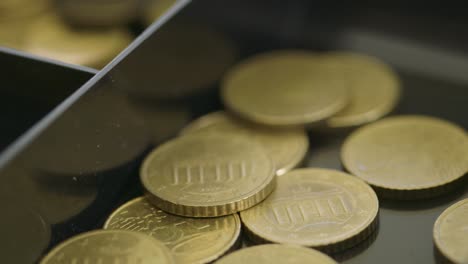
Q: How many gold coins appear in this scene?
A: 10